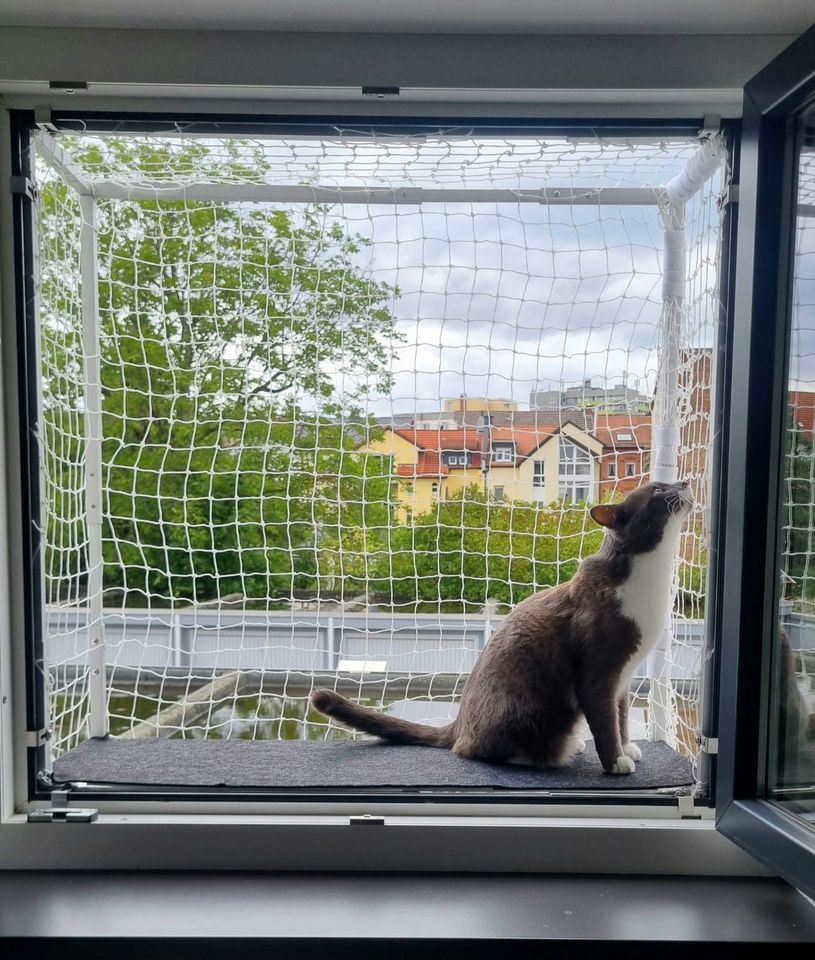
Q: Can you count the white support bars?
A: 5